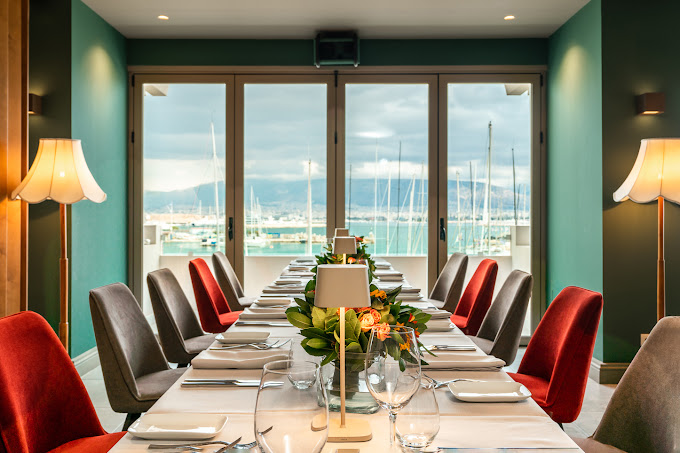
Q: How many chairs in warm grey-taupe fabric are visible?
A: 6